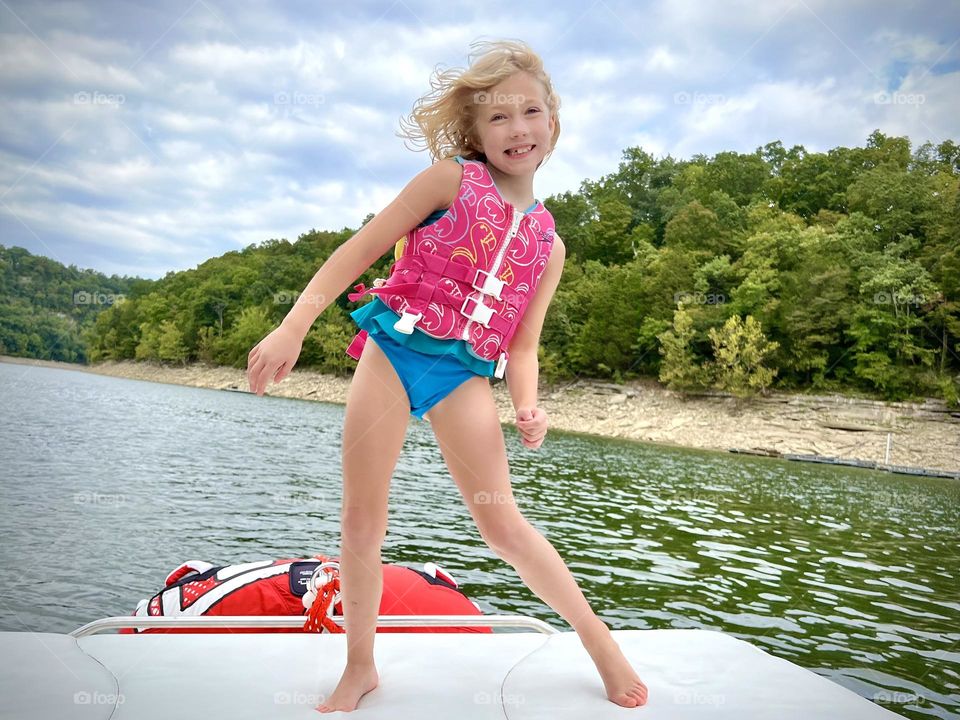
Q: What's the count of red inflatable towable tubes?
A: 1